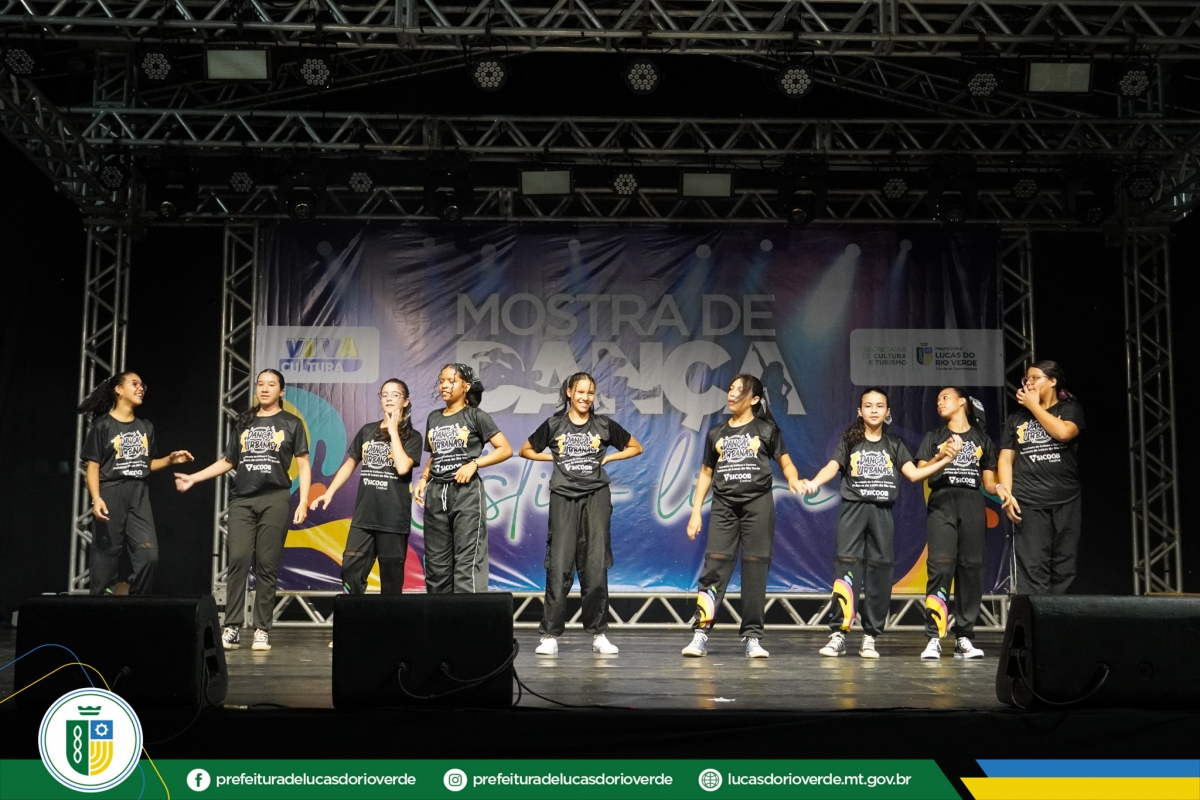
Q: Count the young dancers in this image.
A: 9